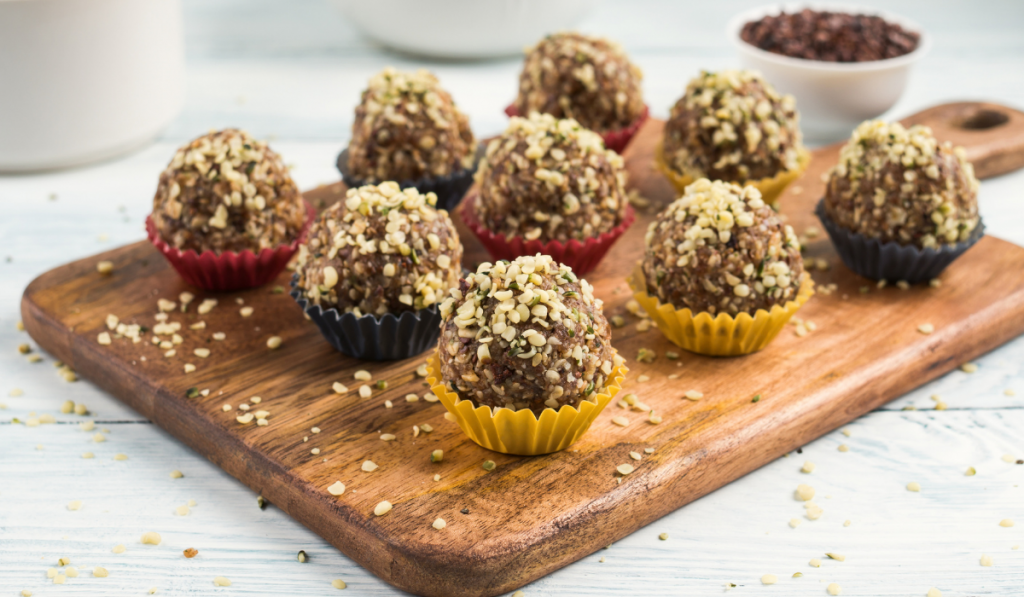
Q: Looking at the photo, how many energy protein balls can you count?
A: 9